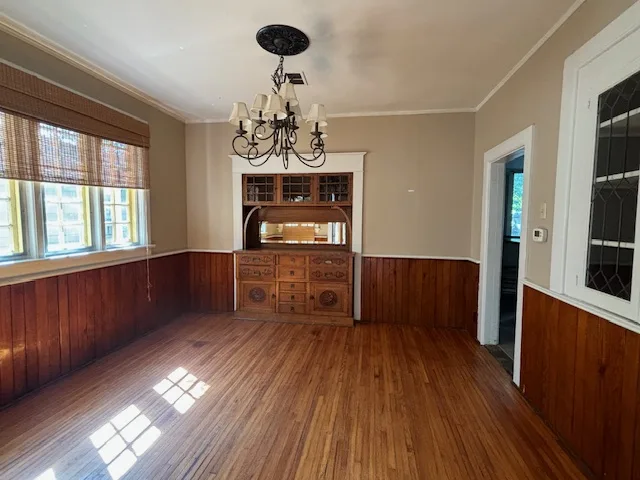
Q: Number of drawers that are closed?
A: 9